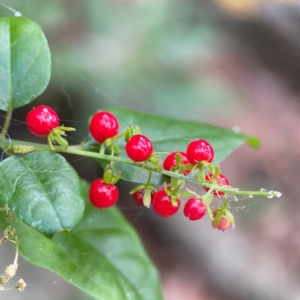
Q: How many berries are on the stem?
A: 11